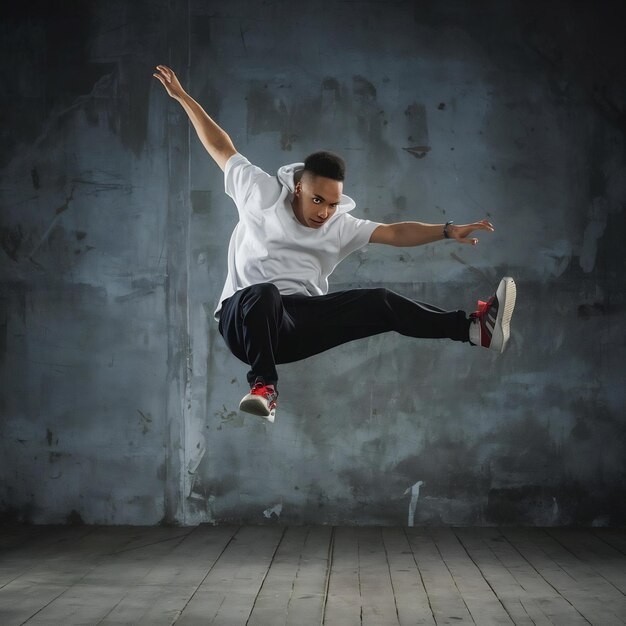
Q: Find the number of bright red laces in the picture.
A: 2